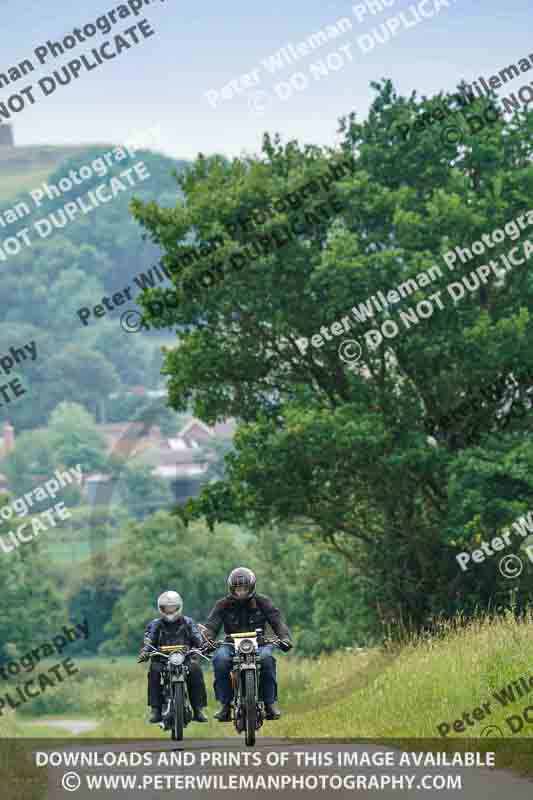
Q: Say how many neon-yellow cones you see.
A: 0